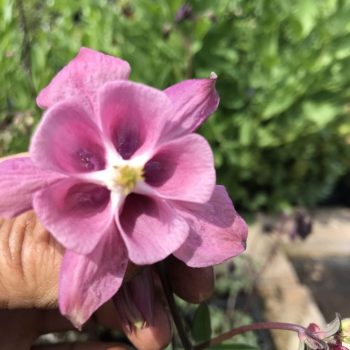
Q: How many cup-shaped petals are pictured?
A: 5